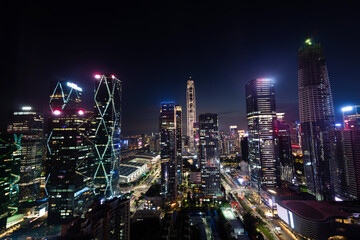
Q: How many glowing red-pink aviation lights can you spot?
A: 4